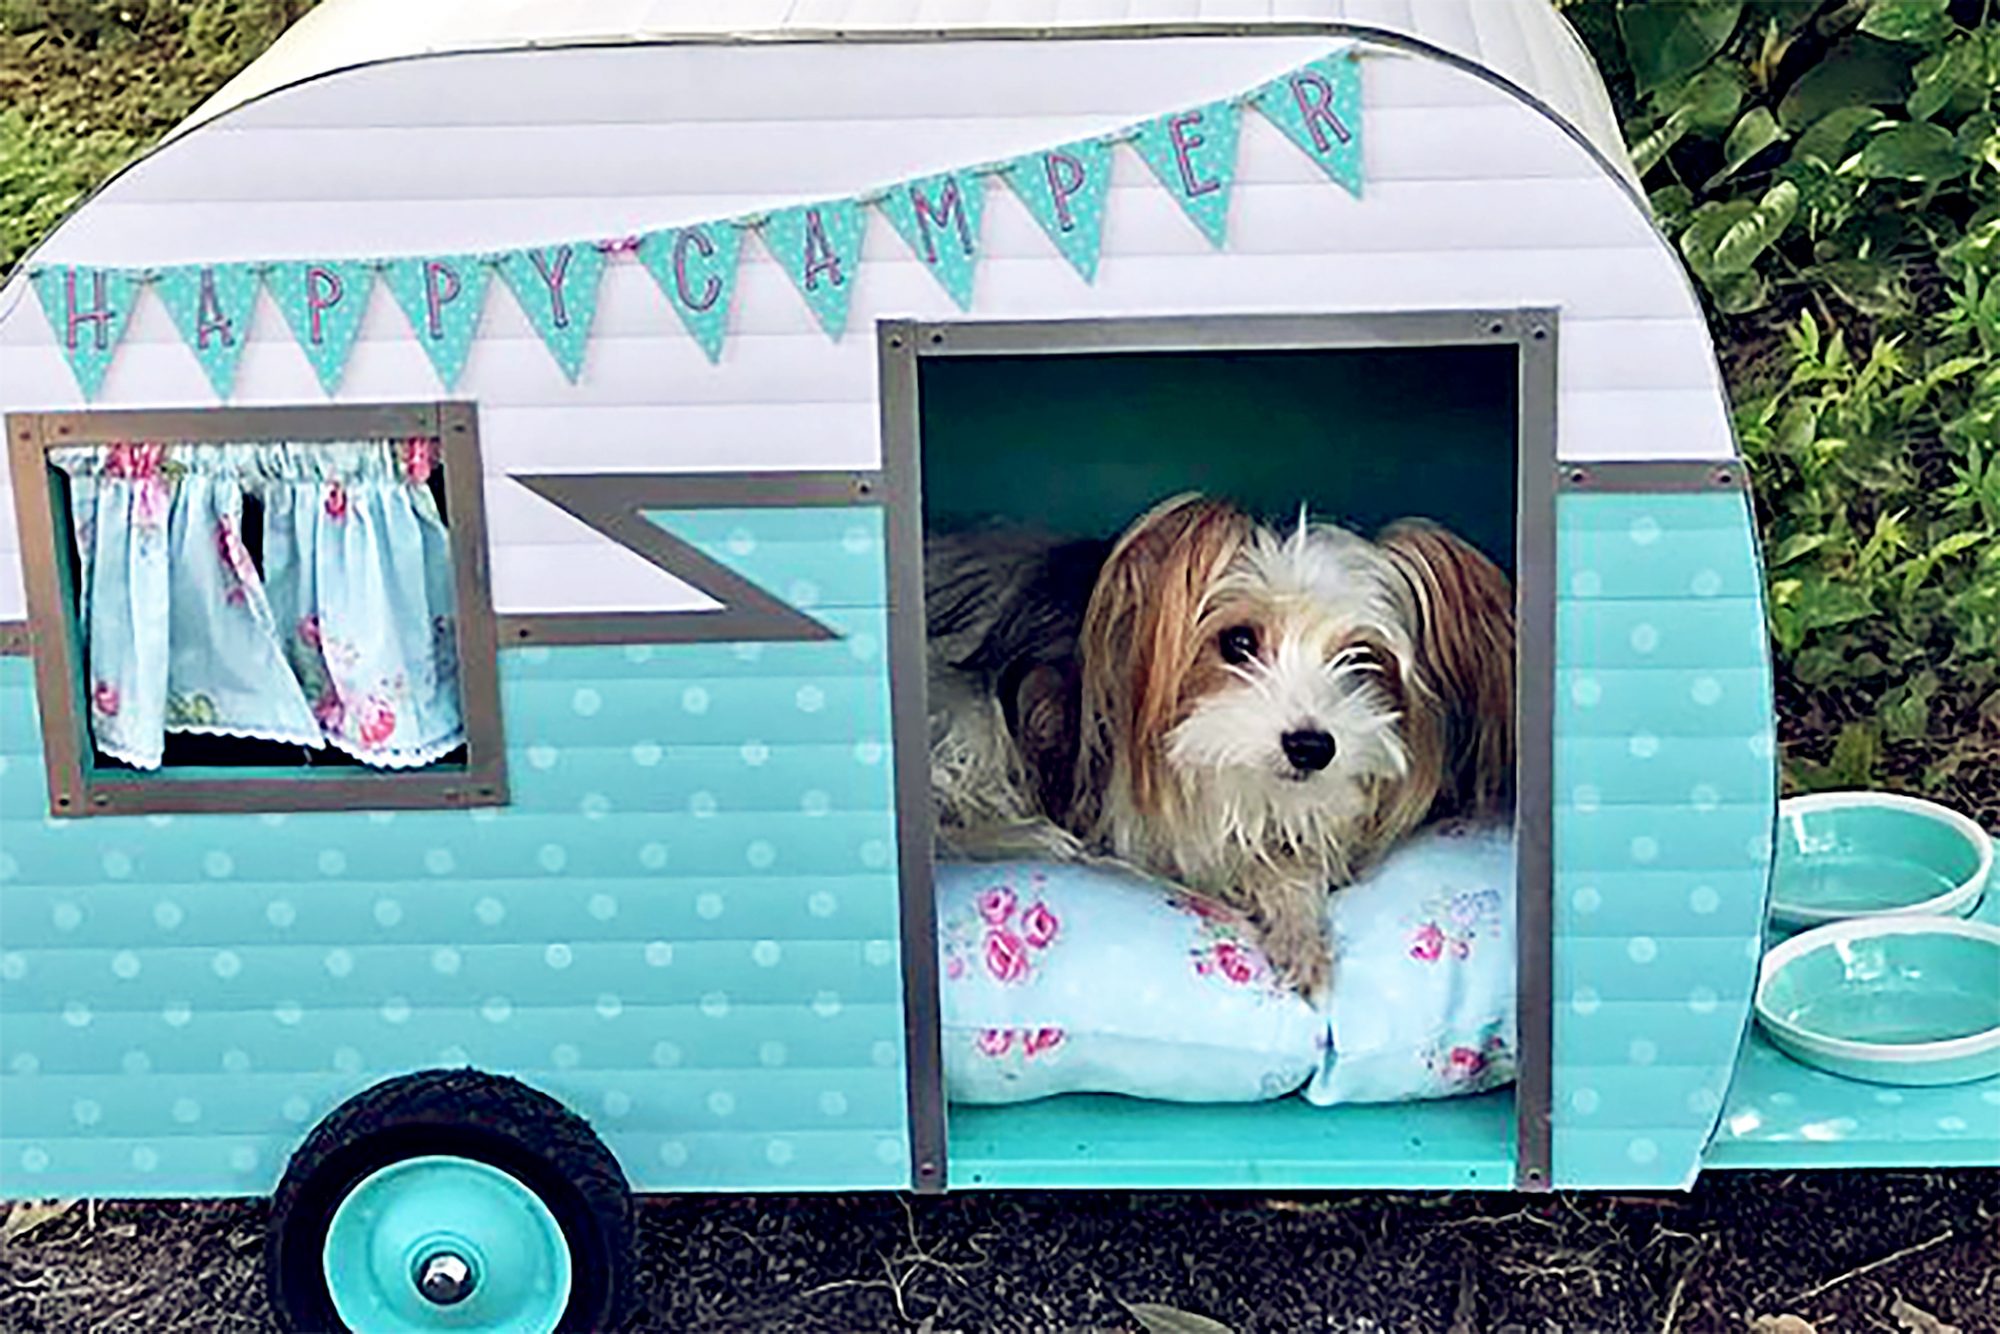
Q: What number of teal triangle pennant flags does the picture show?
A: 11